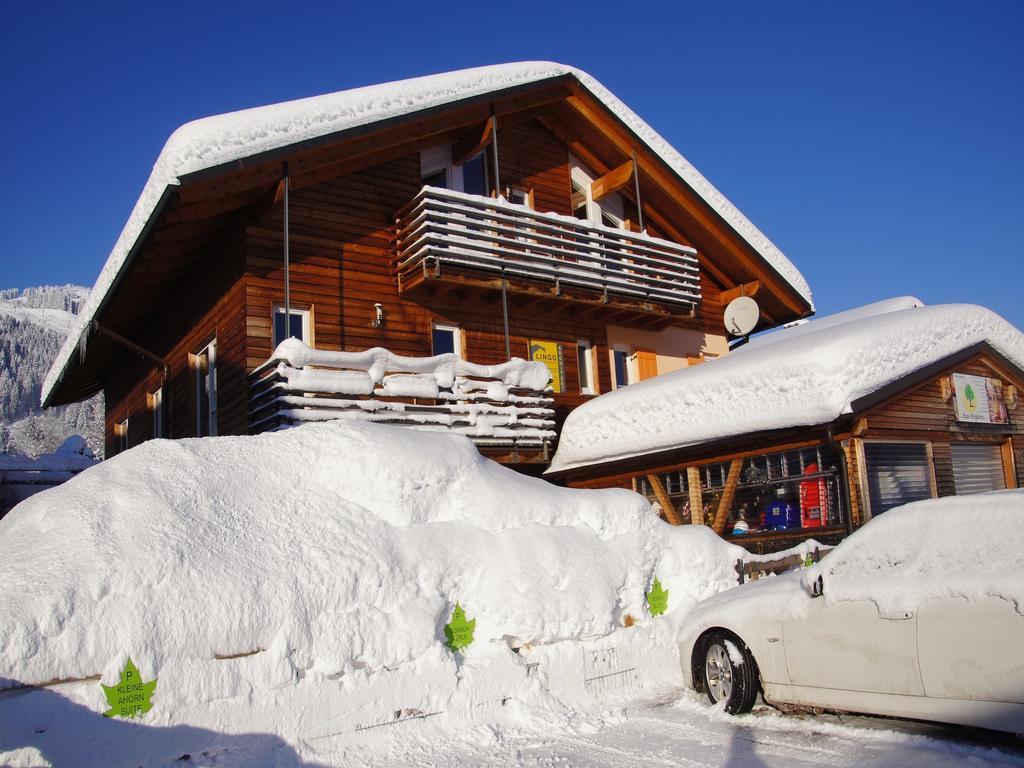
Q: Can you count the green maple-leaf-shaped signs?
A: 3